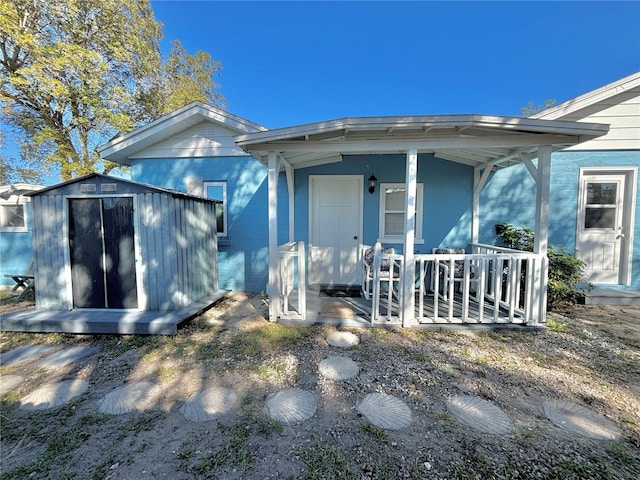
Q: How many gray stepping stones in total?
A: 12